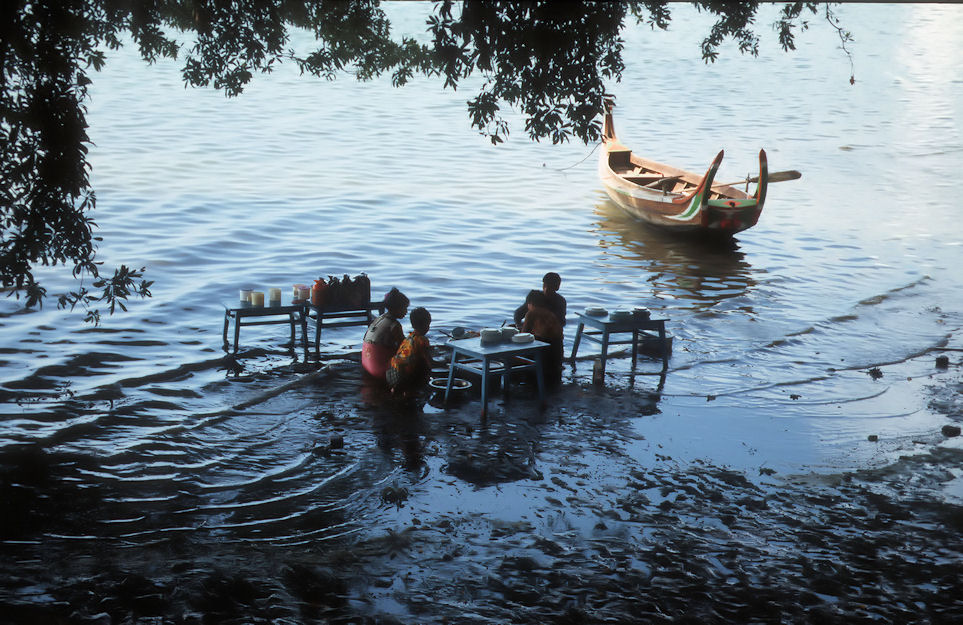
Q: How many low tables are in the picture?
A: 4